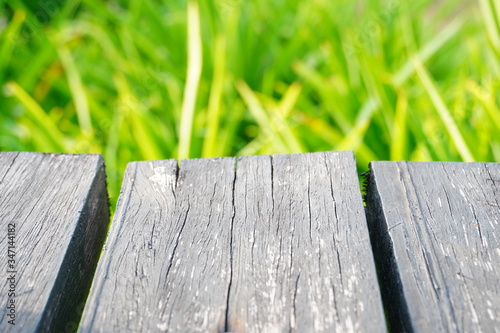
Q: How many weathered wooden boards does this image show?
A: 3